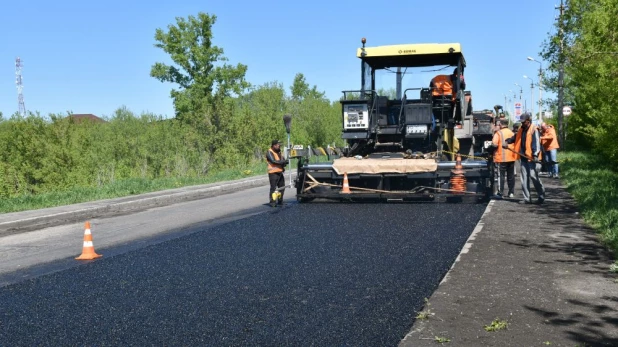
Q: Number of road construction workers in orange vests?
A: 5